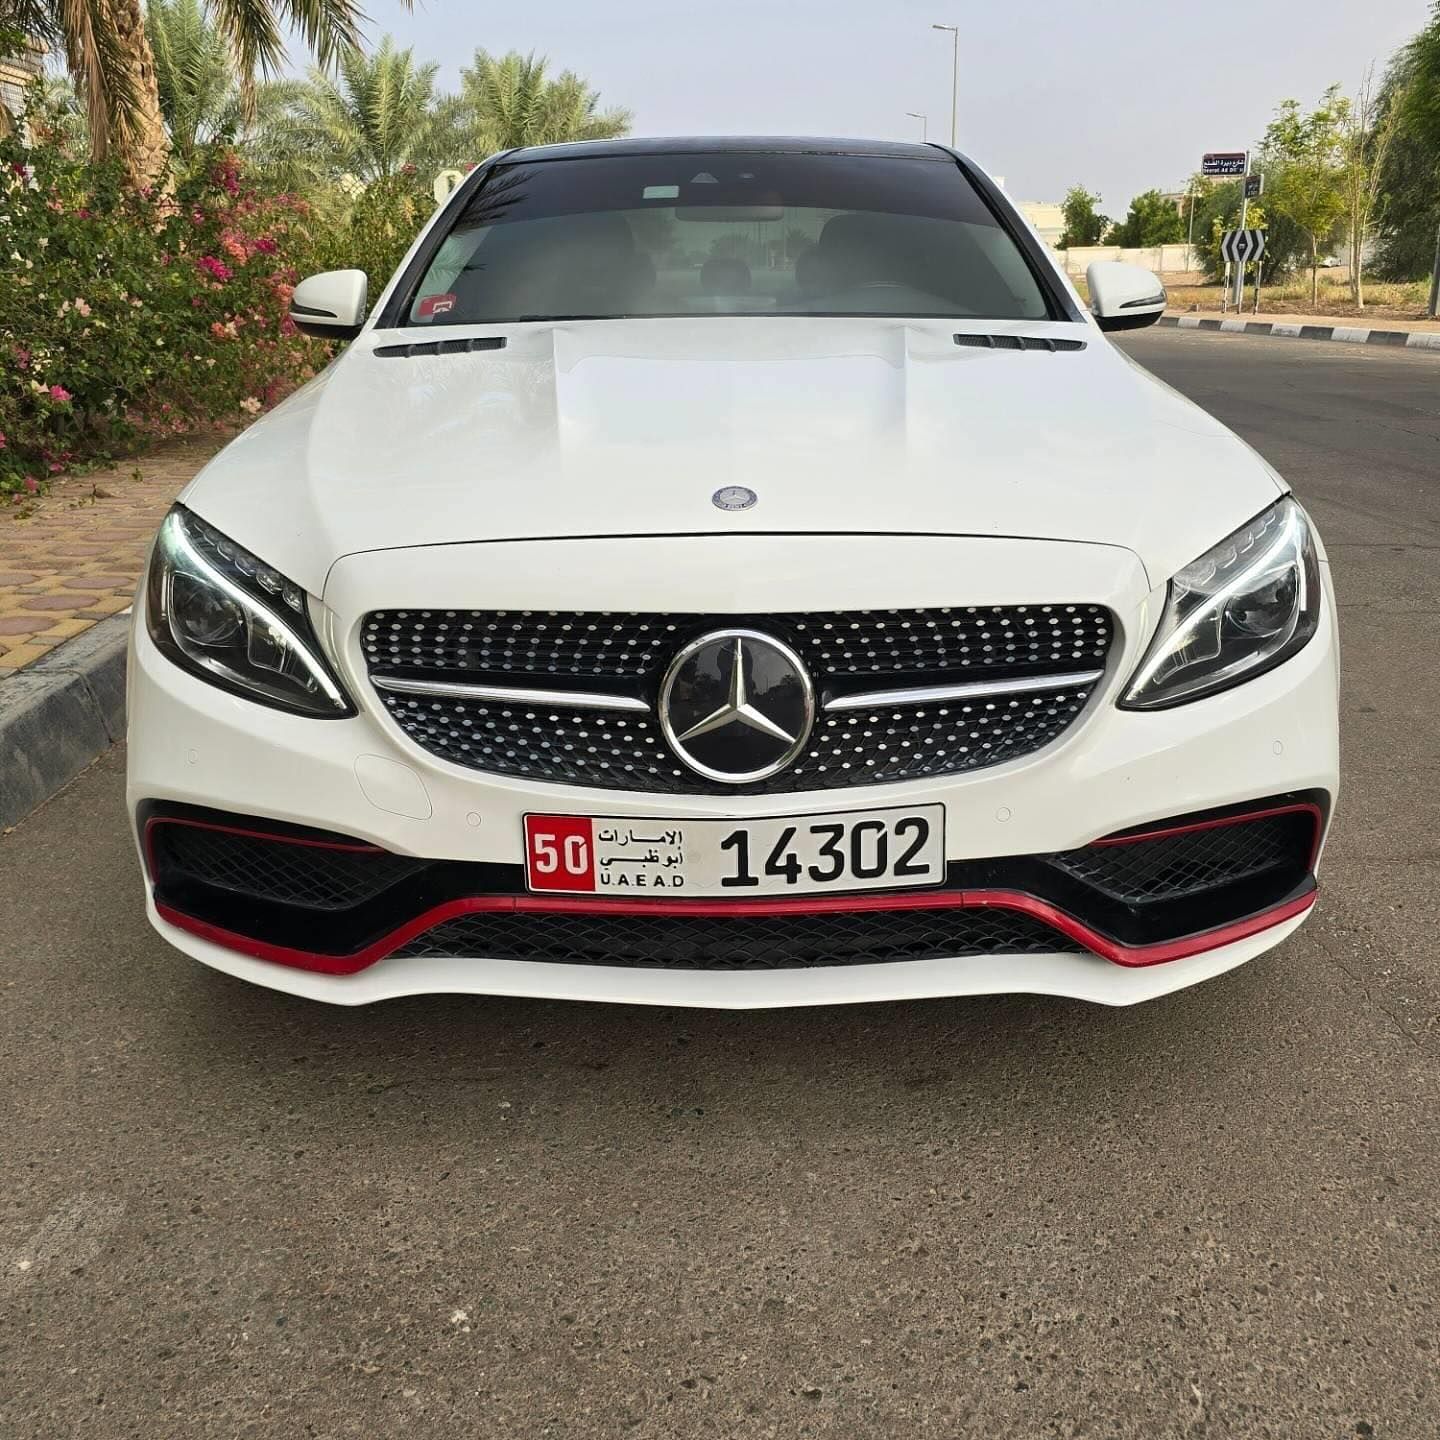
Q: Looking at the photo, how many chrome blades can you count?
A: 2